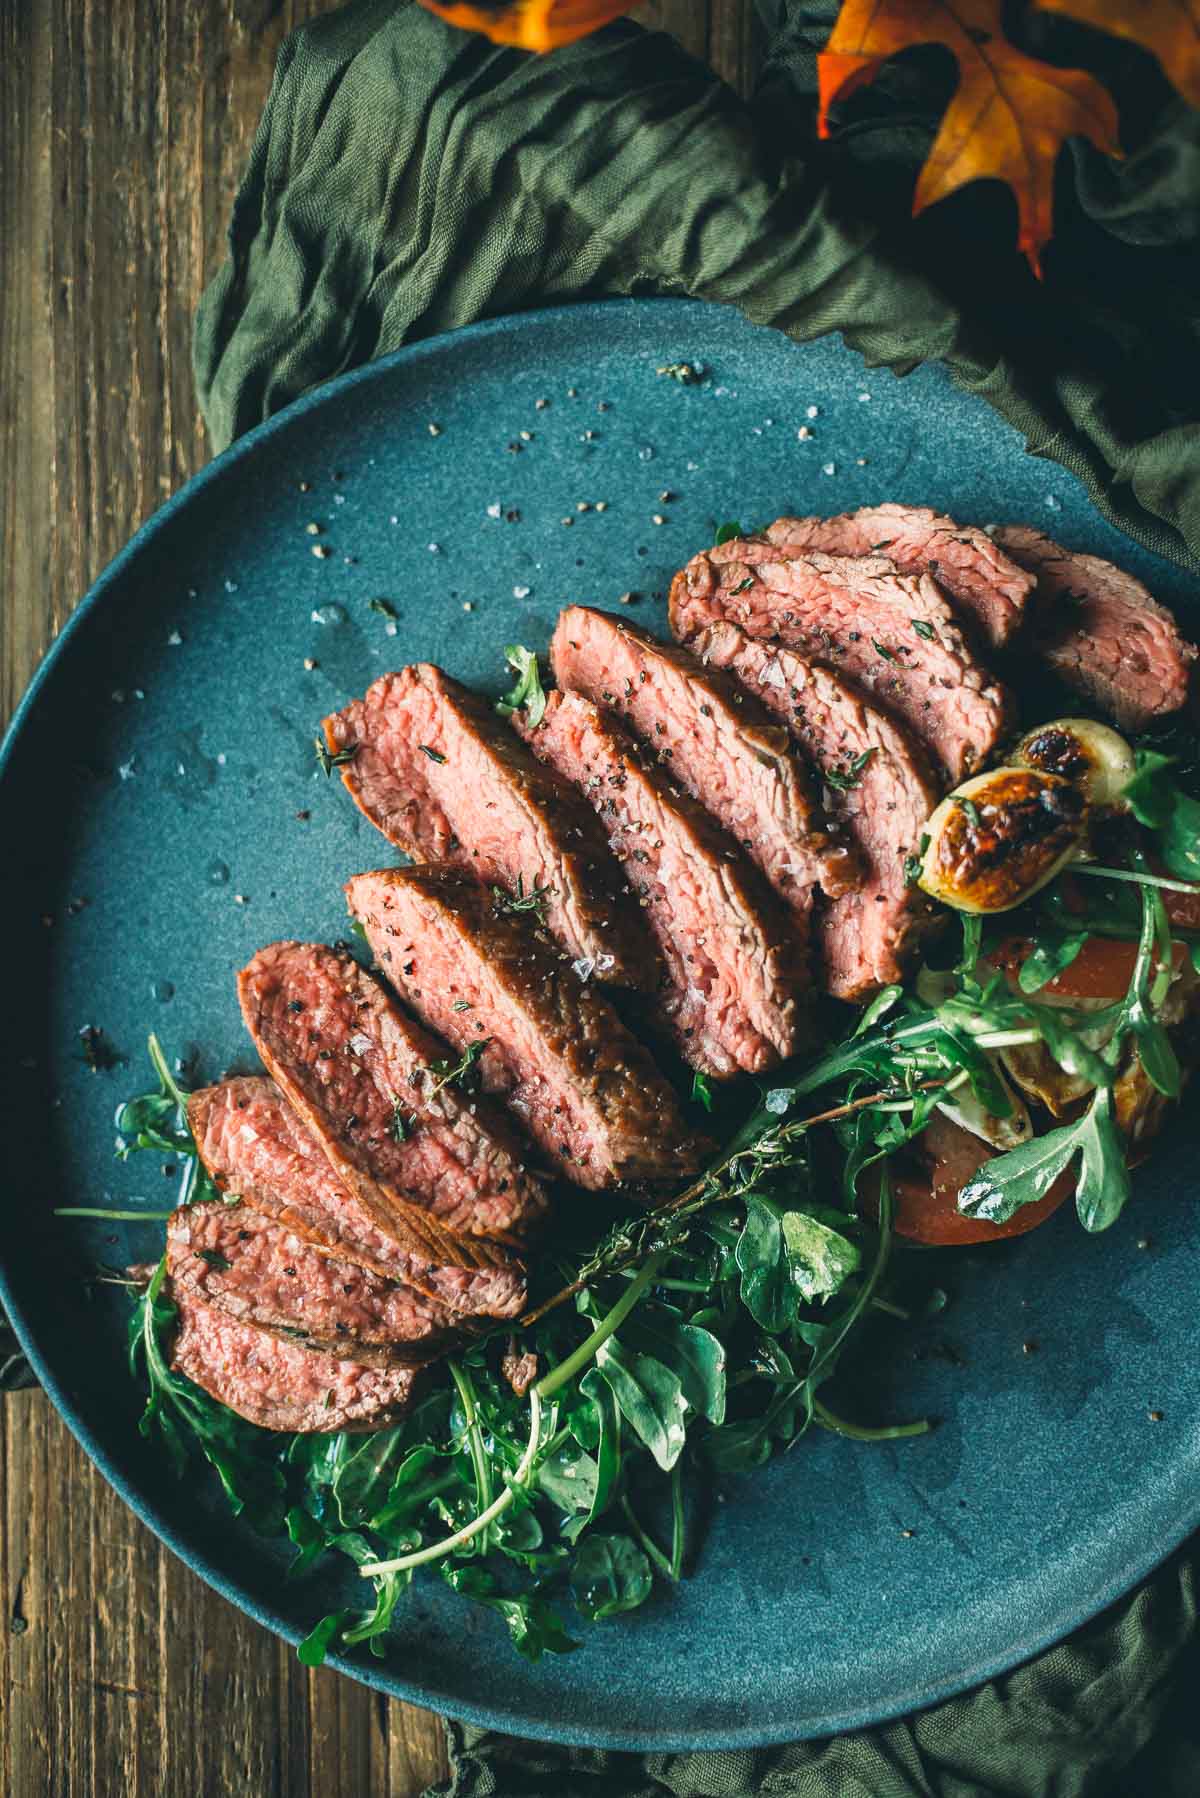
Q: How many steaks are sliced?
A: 12